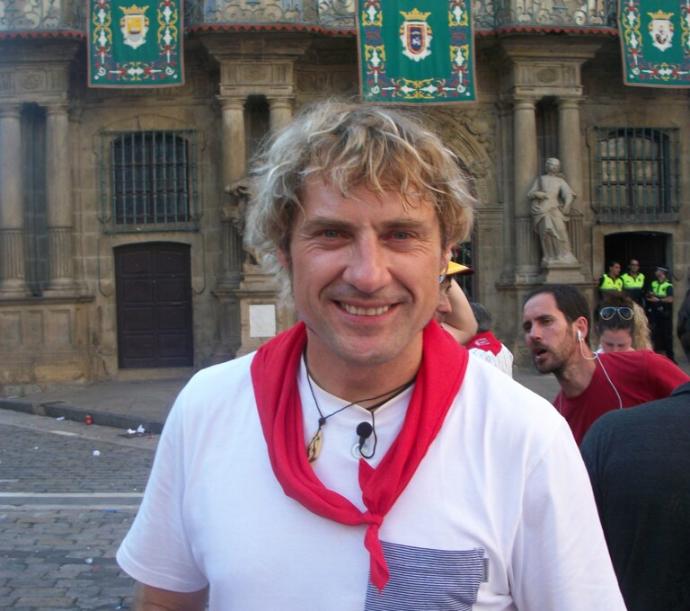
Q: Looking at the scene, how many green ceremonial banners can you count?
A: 3